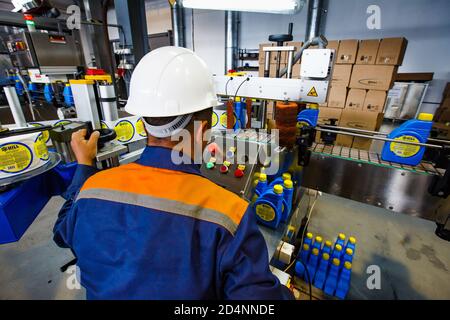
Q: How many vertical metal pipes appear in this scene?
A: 3